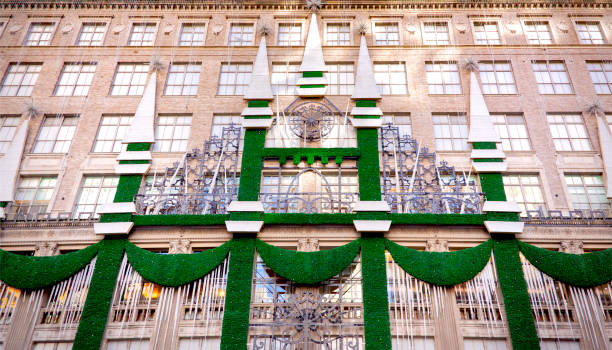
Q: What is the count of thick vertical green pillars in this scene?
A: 4